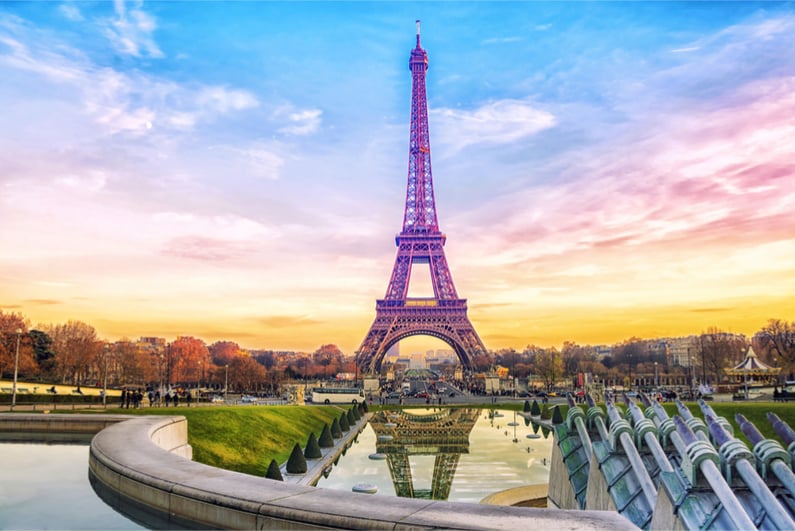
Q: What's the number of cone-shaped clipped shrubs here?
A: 14